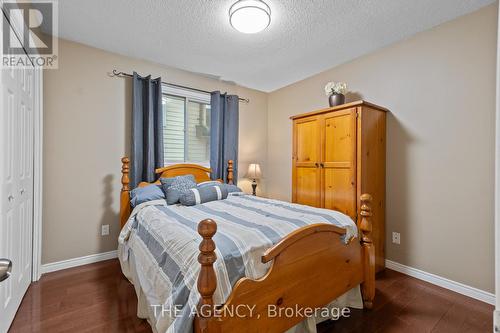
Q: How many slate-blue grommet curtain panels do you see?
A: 2